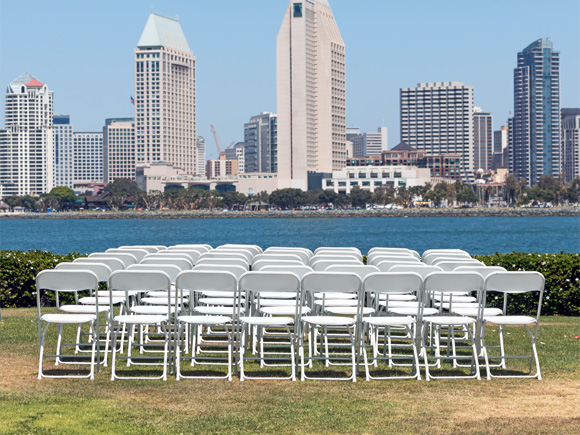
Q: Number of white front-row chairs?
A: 8